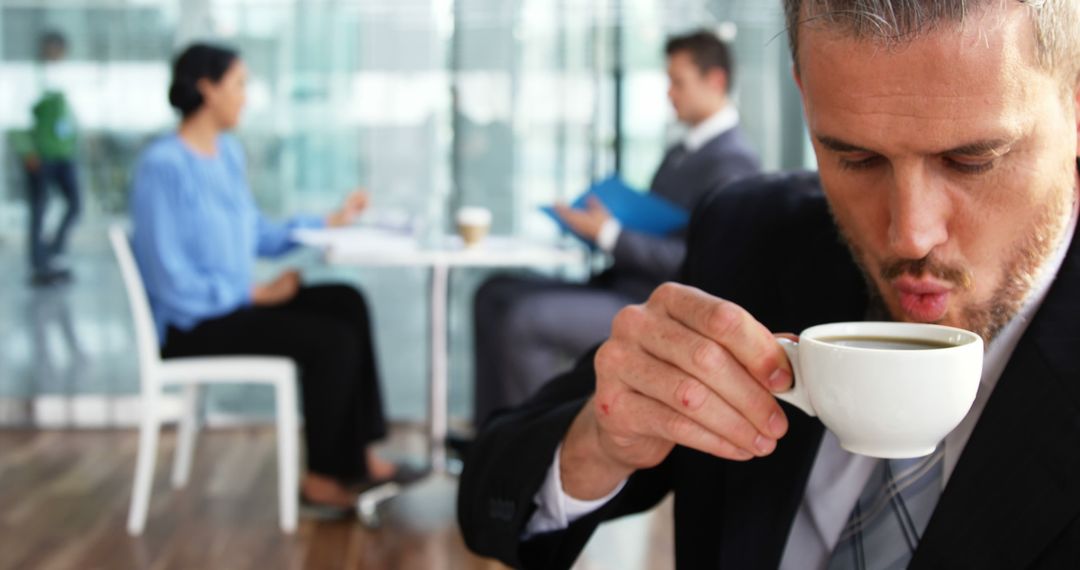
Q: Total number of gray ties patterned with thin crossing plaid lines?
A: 1